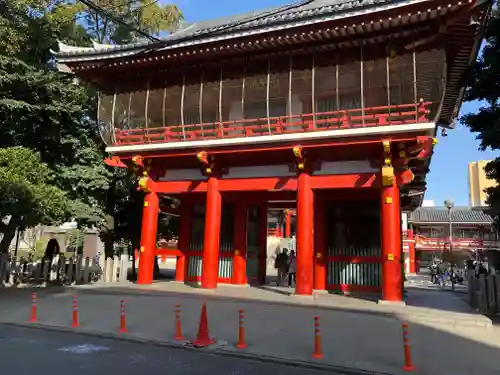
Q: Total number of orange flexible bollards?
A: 7